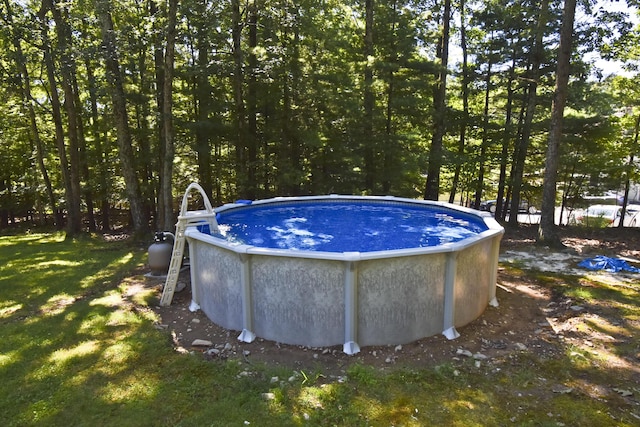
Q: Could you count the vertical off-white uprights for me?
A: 5